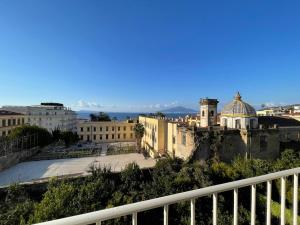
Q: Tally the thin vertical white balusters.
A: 10